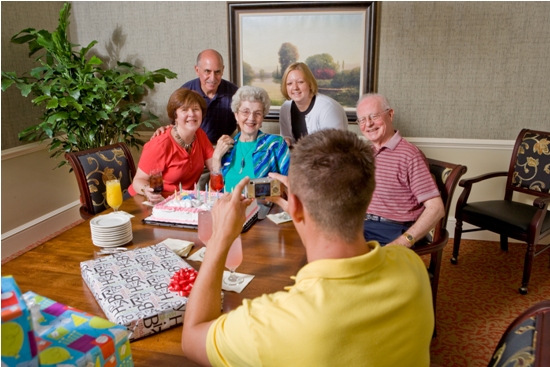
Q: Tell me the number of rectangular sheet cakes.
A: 1